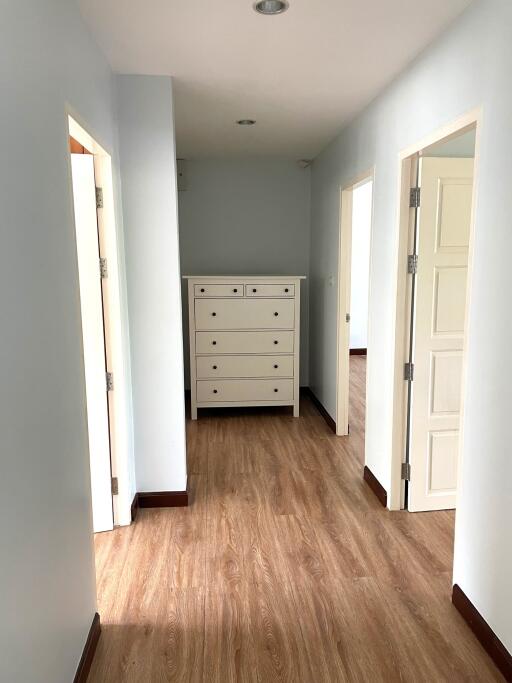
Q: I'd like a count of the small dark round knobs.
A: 12